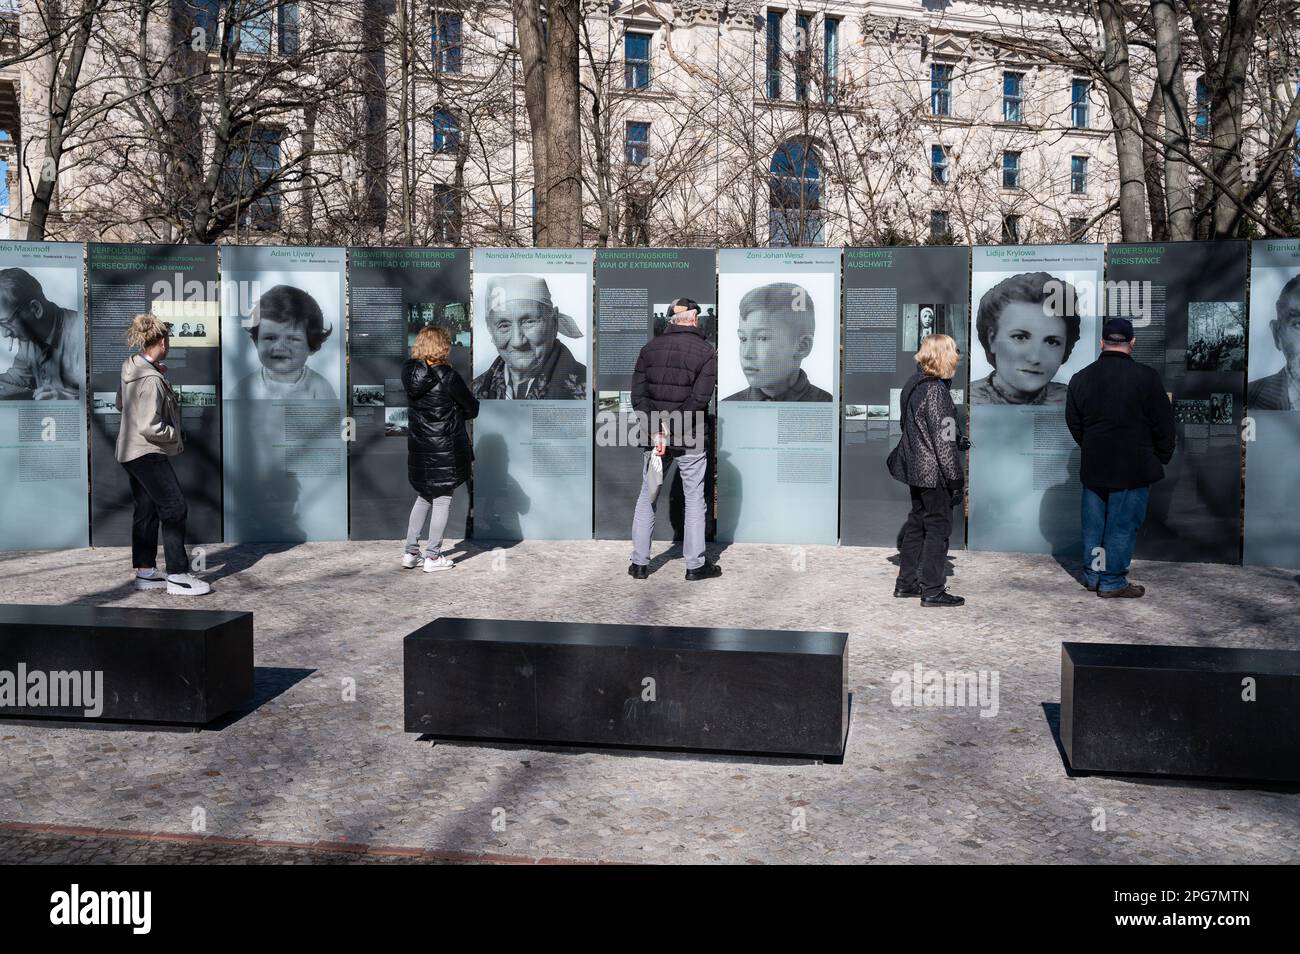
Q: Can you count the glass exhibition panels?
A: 11